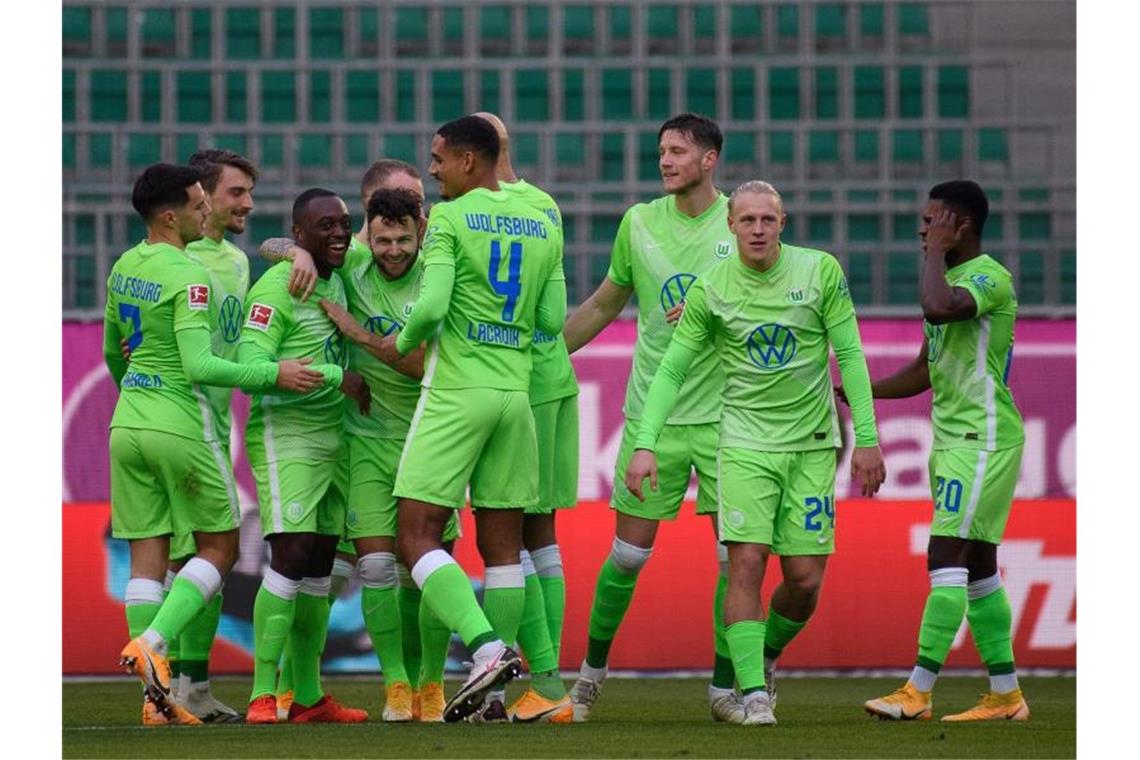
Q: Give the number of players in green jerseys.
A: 10